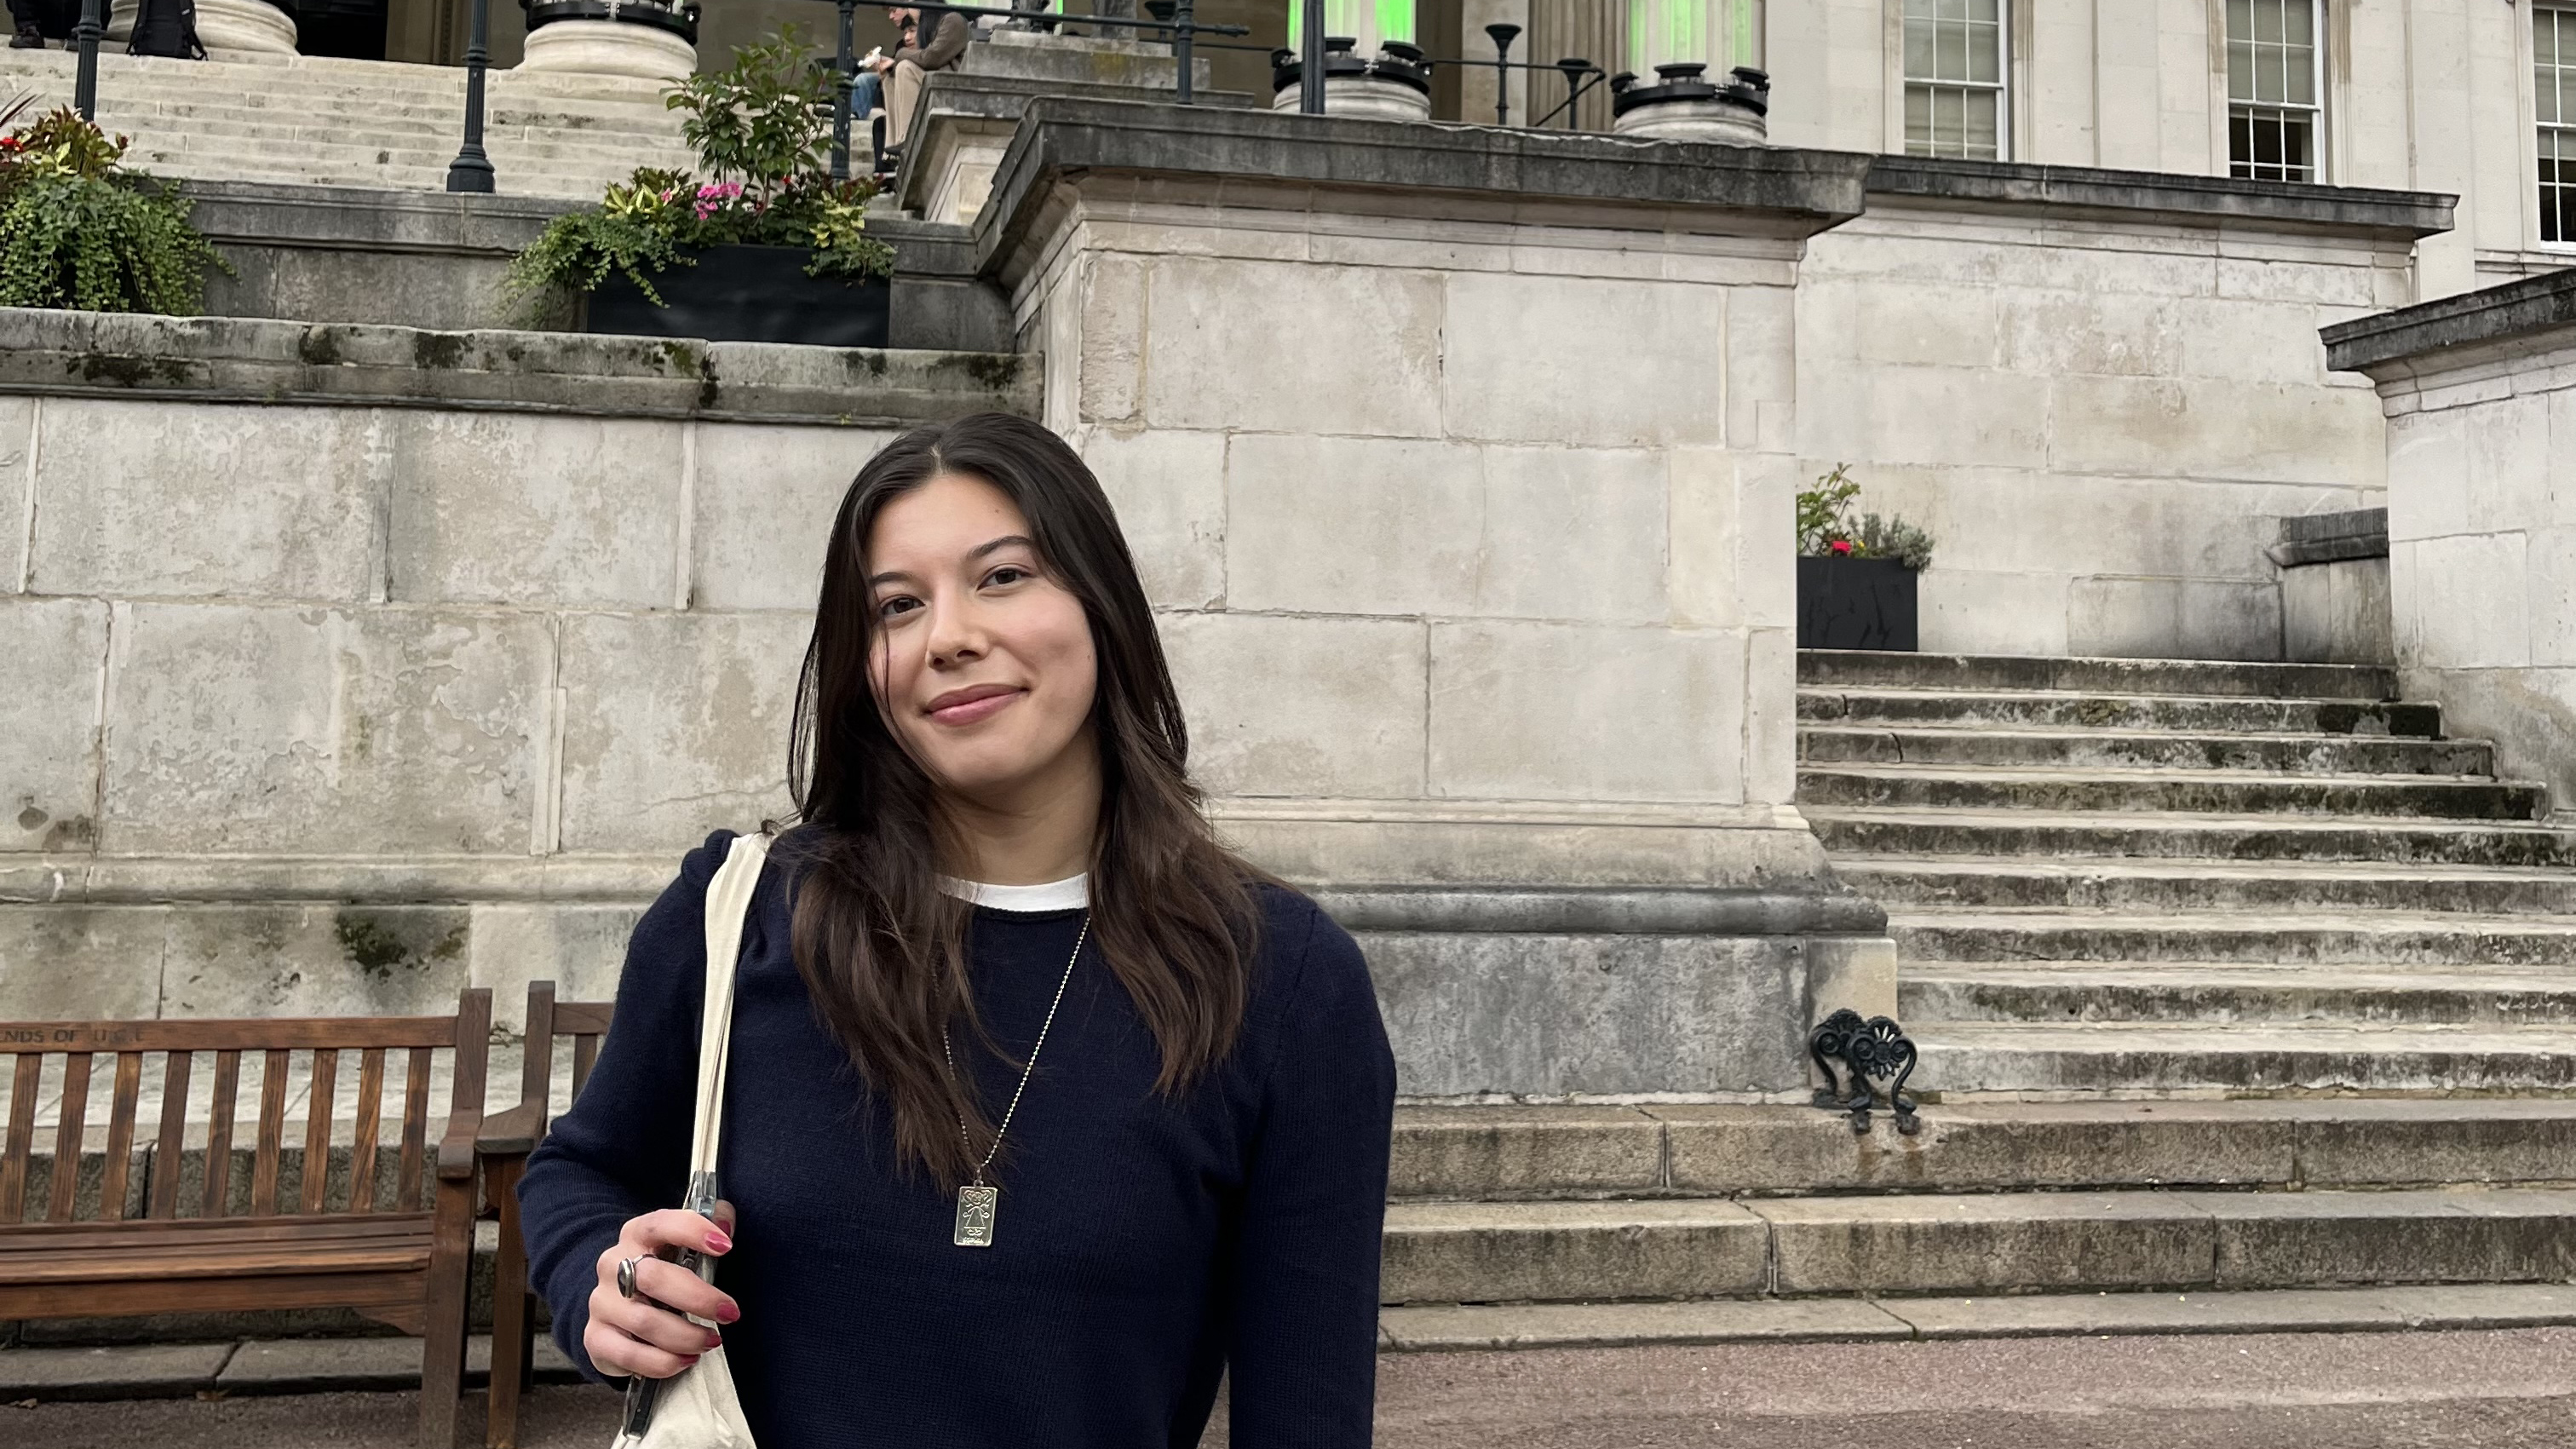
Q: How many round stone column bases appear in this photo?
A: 4